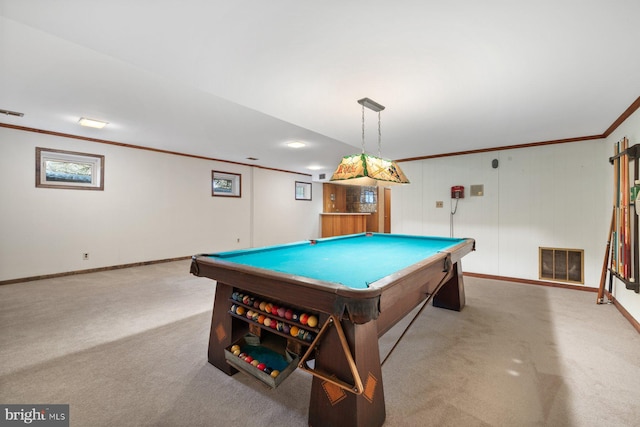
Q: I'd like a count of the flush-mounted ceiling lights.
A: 3